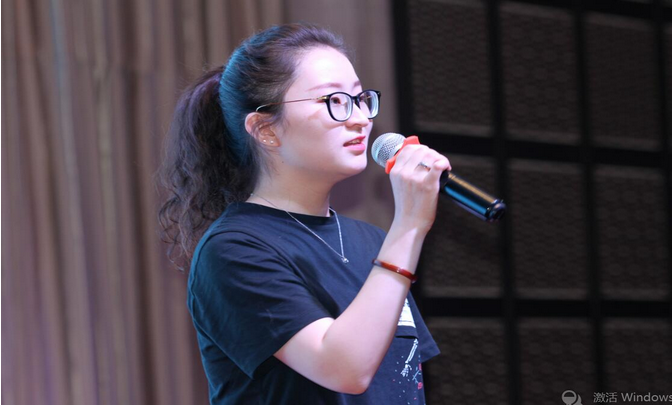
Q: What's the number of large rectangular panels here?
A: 9